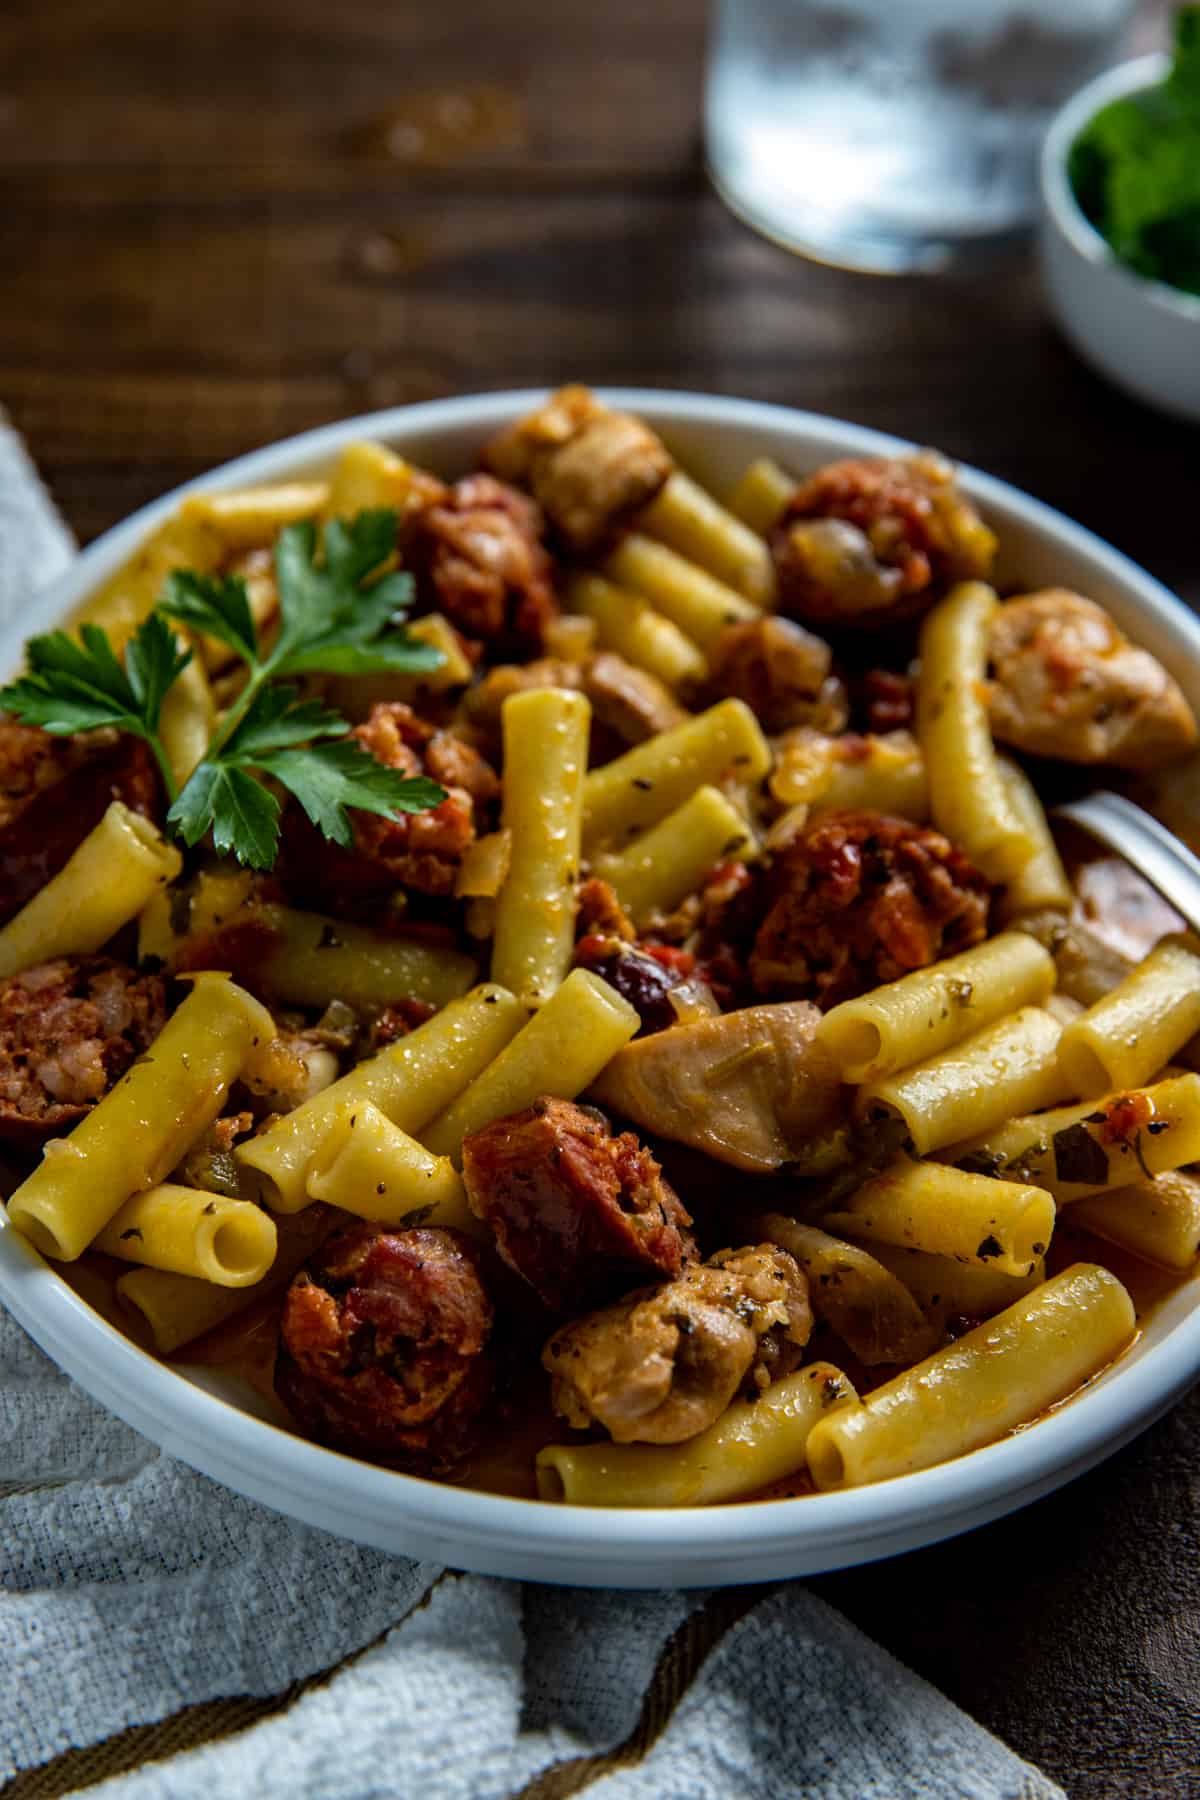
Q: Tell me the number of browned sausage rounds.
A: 8